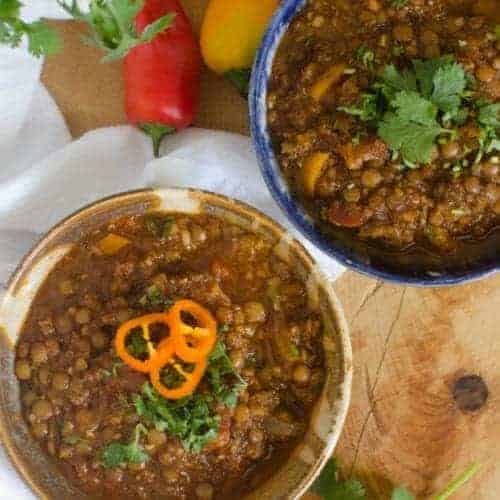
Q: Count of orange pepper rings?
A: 3